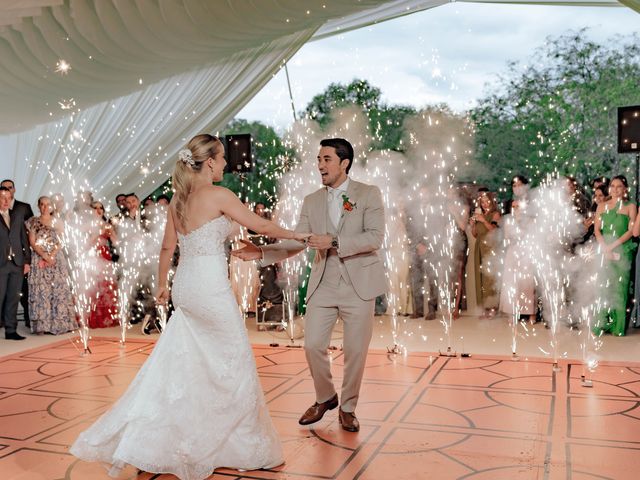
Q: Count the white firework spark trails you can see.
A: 10